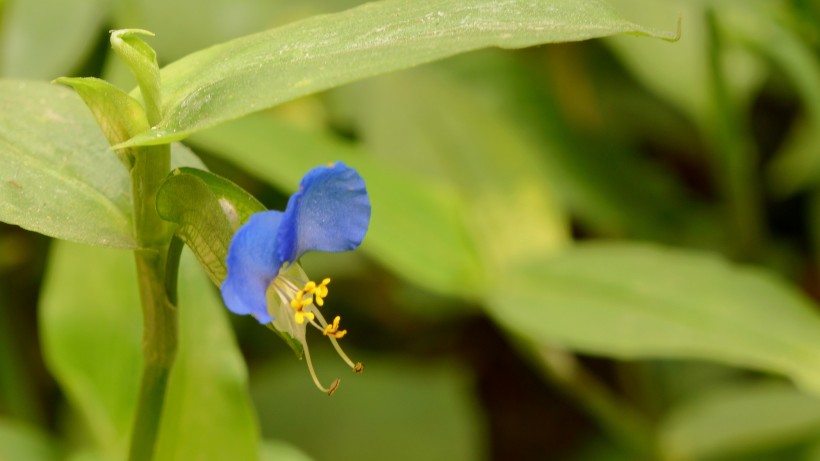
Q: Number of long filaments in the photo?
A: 2